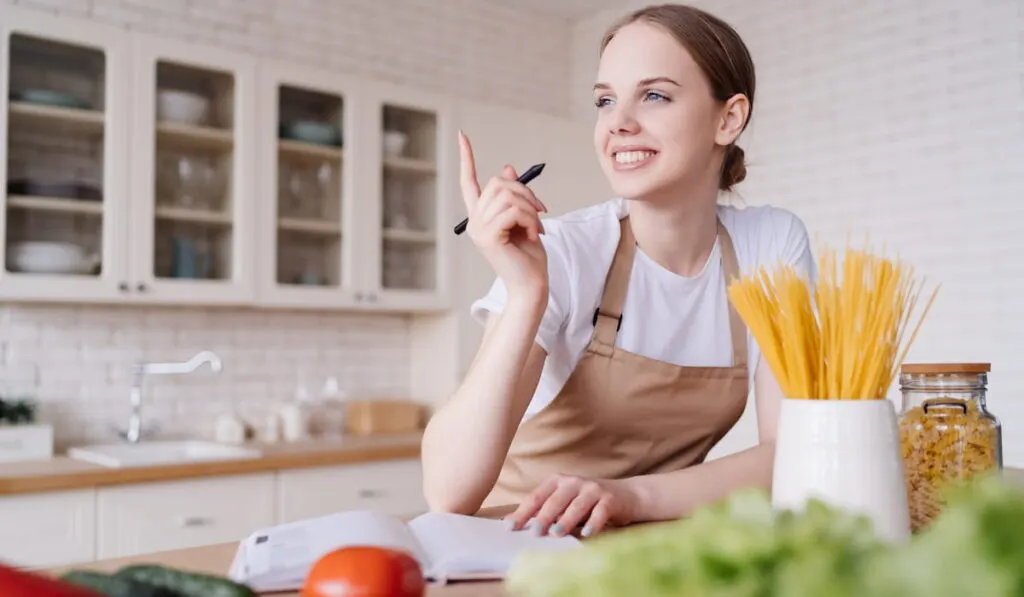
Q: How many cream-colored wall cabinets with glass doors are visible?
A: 4